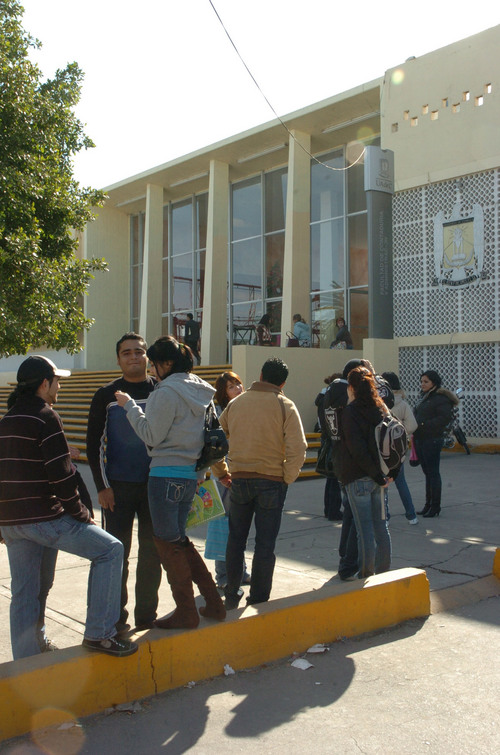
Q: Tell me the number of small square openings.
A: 10